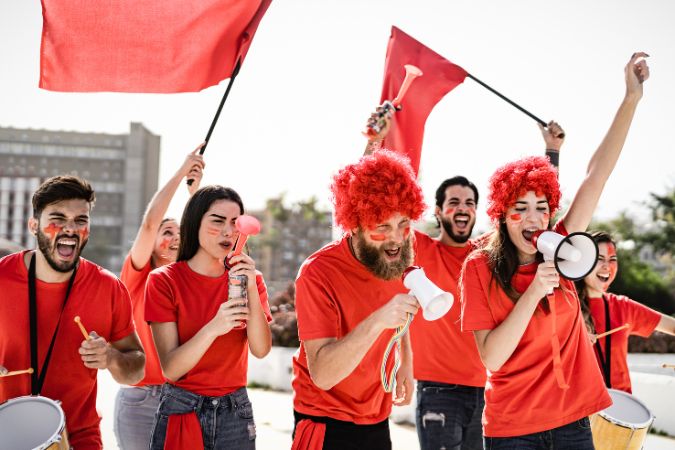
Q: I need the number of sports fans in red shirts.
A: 7